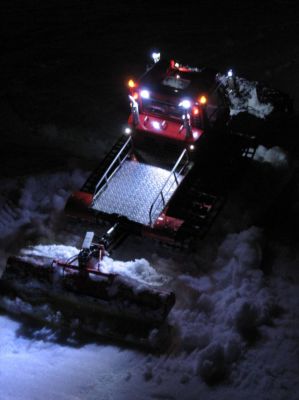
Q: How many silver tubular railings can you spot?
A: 2